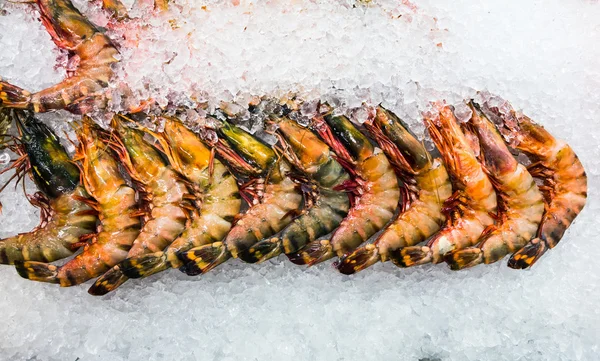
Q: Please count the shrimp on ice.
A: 12